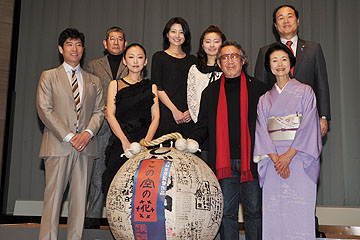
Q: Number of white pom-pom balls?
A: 4